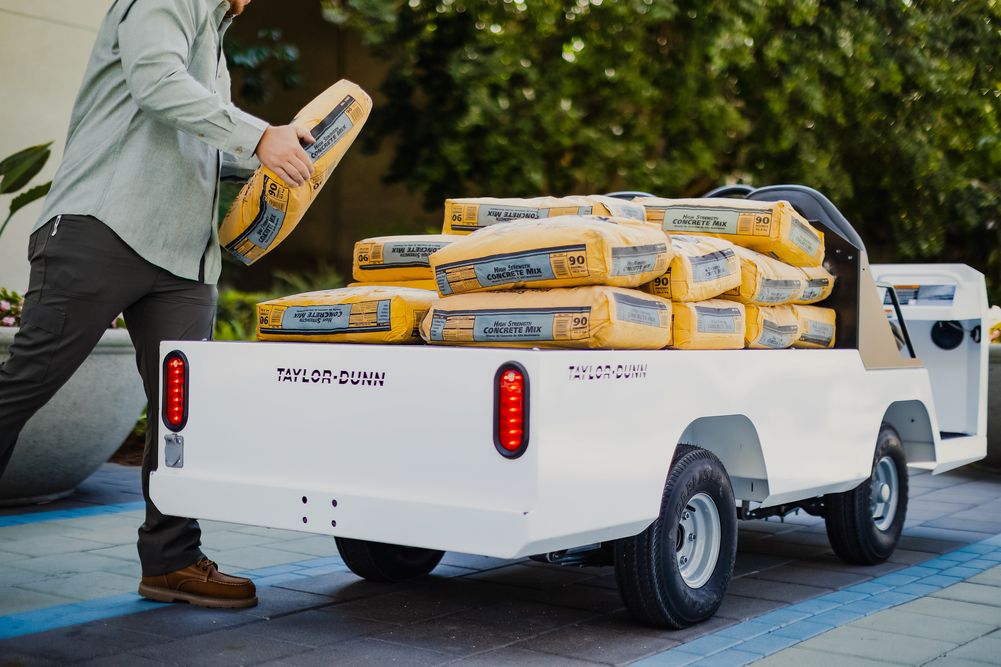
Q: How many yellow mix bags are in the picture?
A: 14